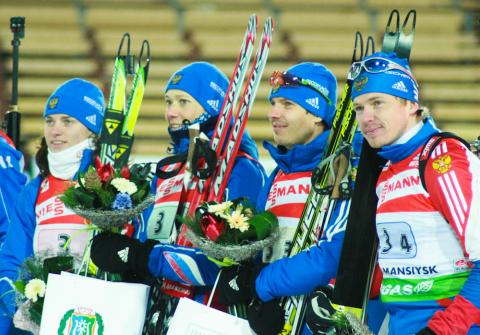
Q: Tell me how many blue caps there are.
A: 4